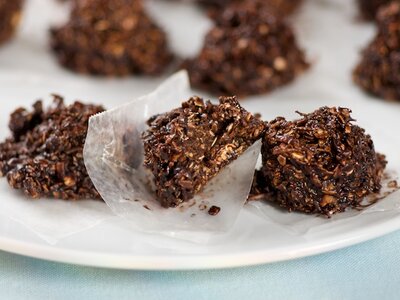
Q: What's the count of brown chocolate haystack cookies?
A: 9